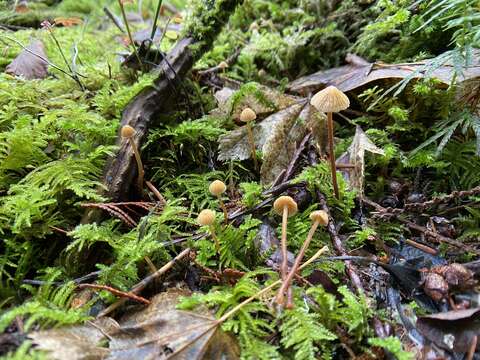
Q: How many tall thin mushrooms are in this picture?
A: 7